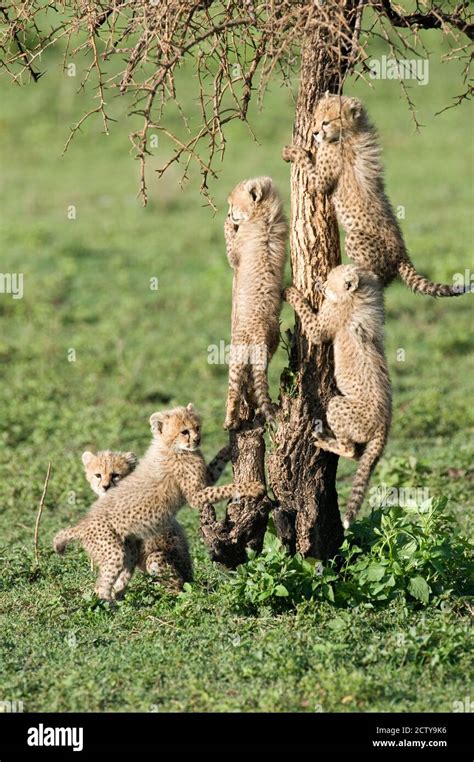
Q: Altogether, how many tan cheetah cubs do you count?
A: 5